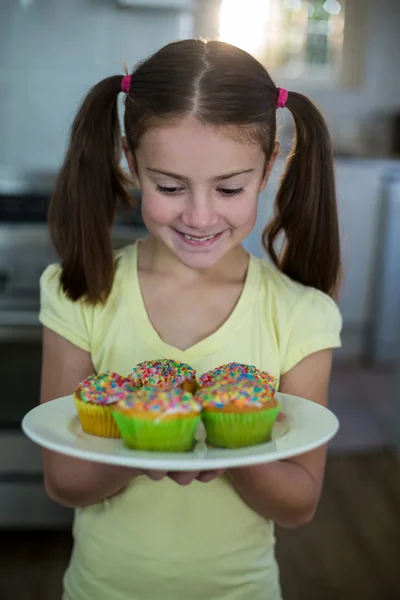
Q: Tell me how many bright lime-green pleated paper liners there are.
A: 2